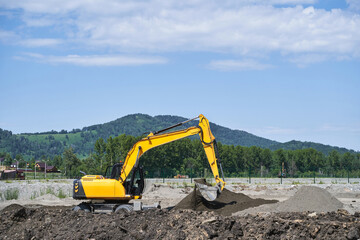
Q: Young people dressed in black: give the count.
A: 0